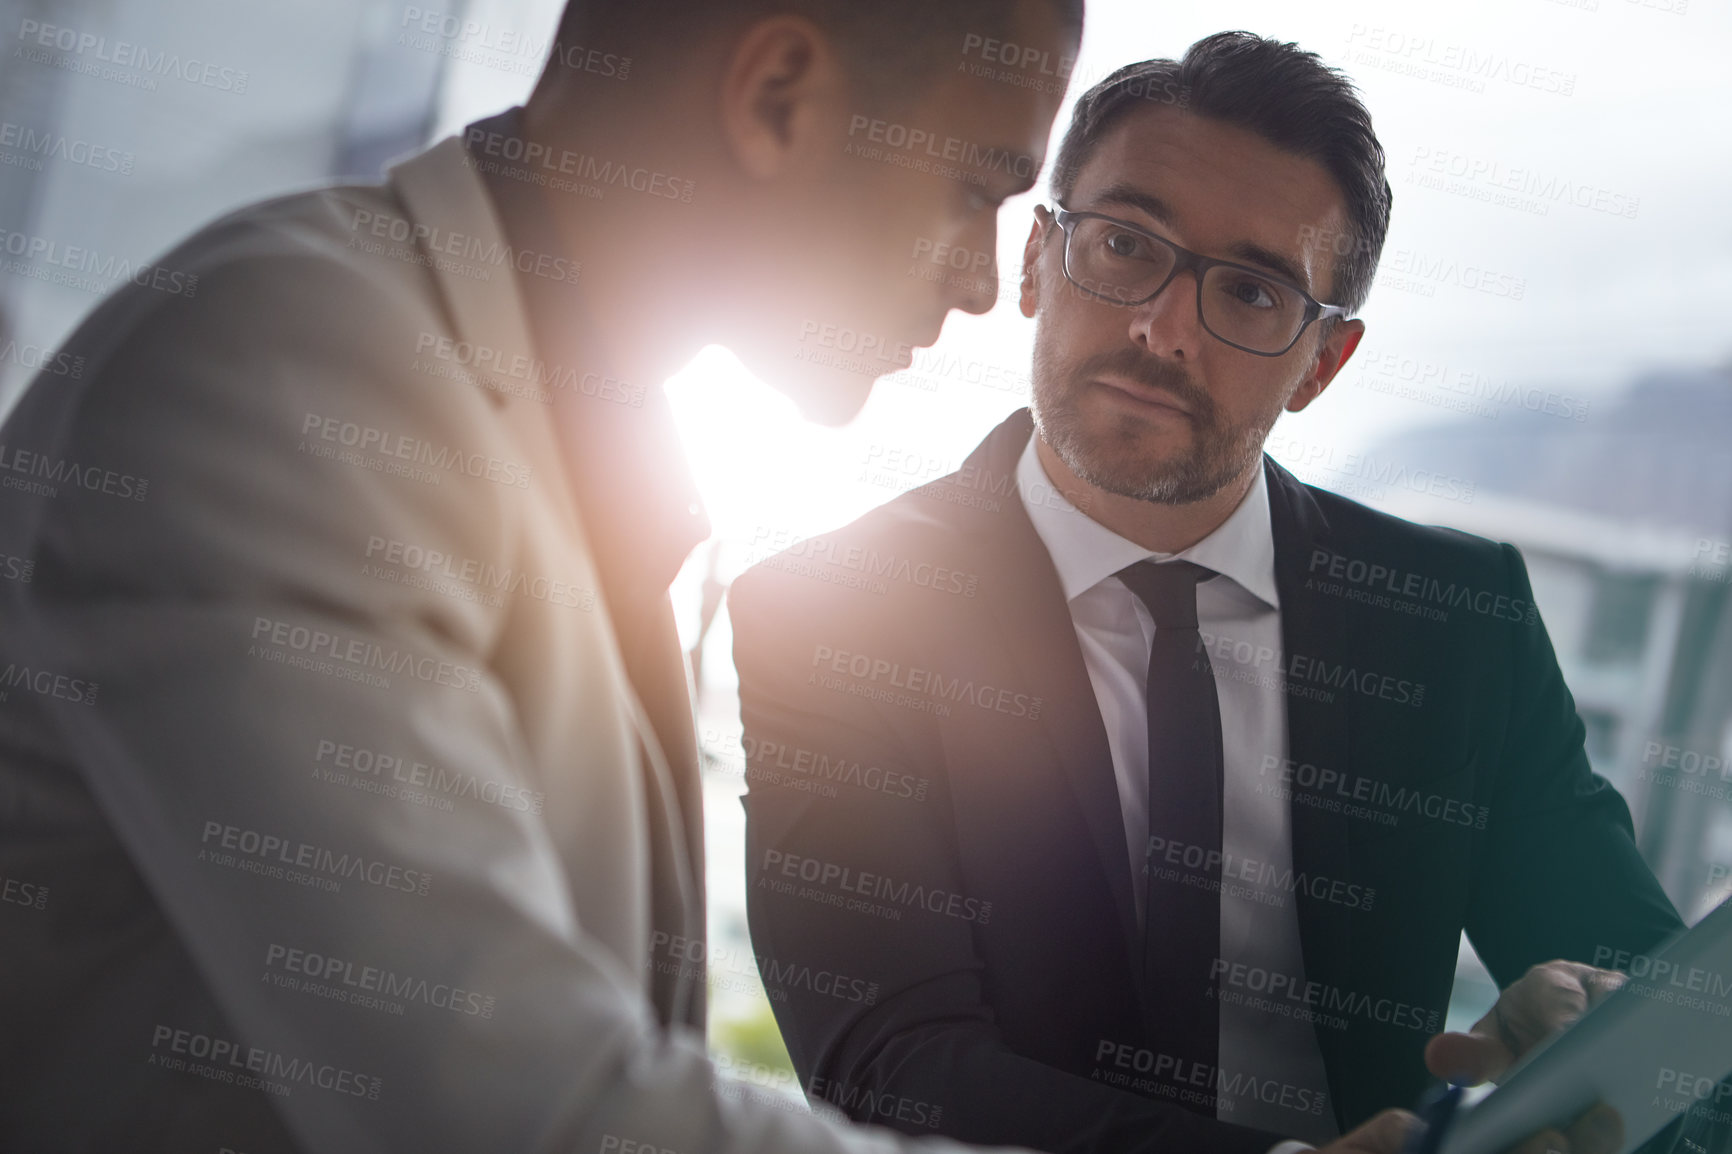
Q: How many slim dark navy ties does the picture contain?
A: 1